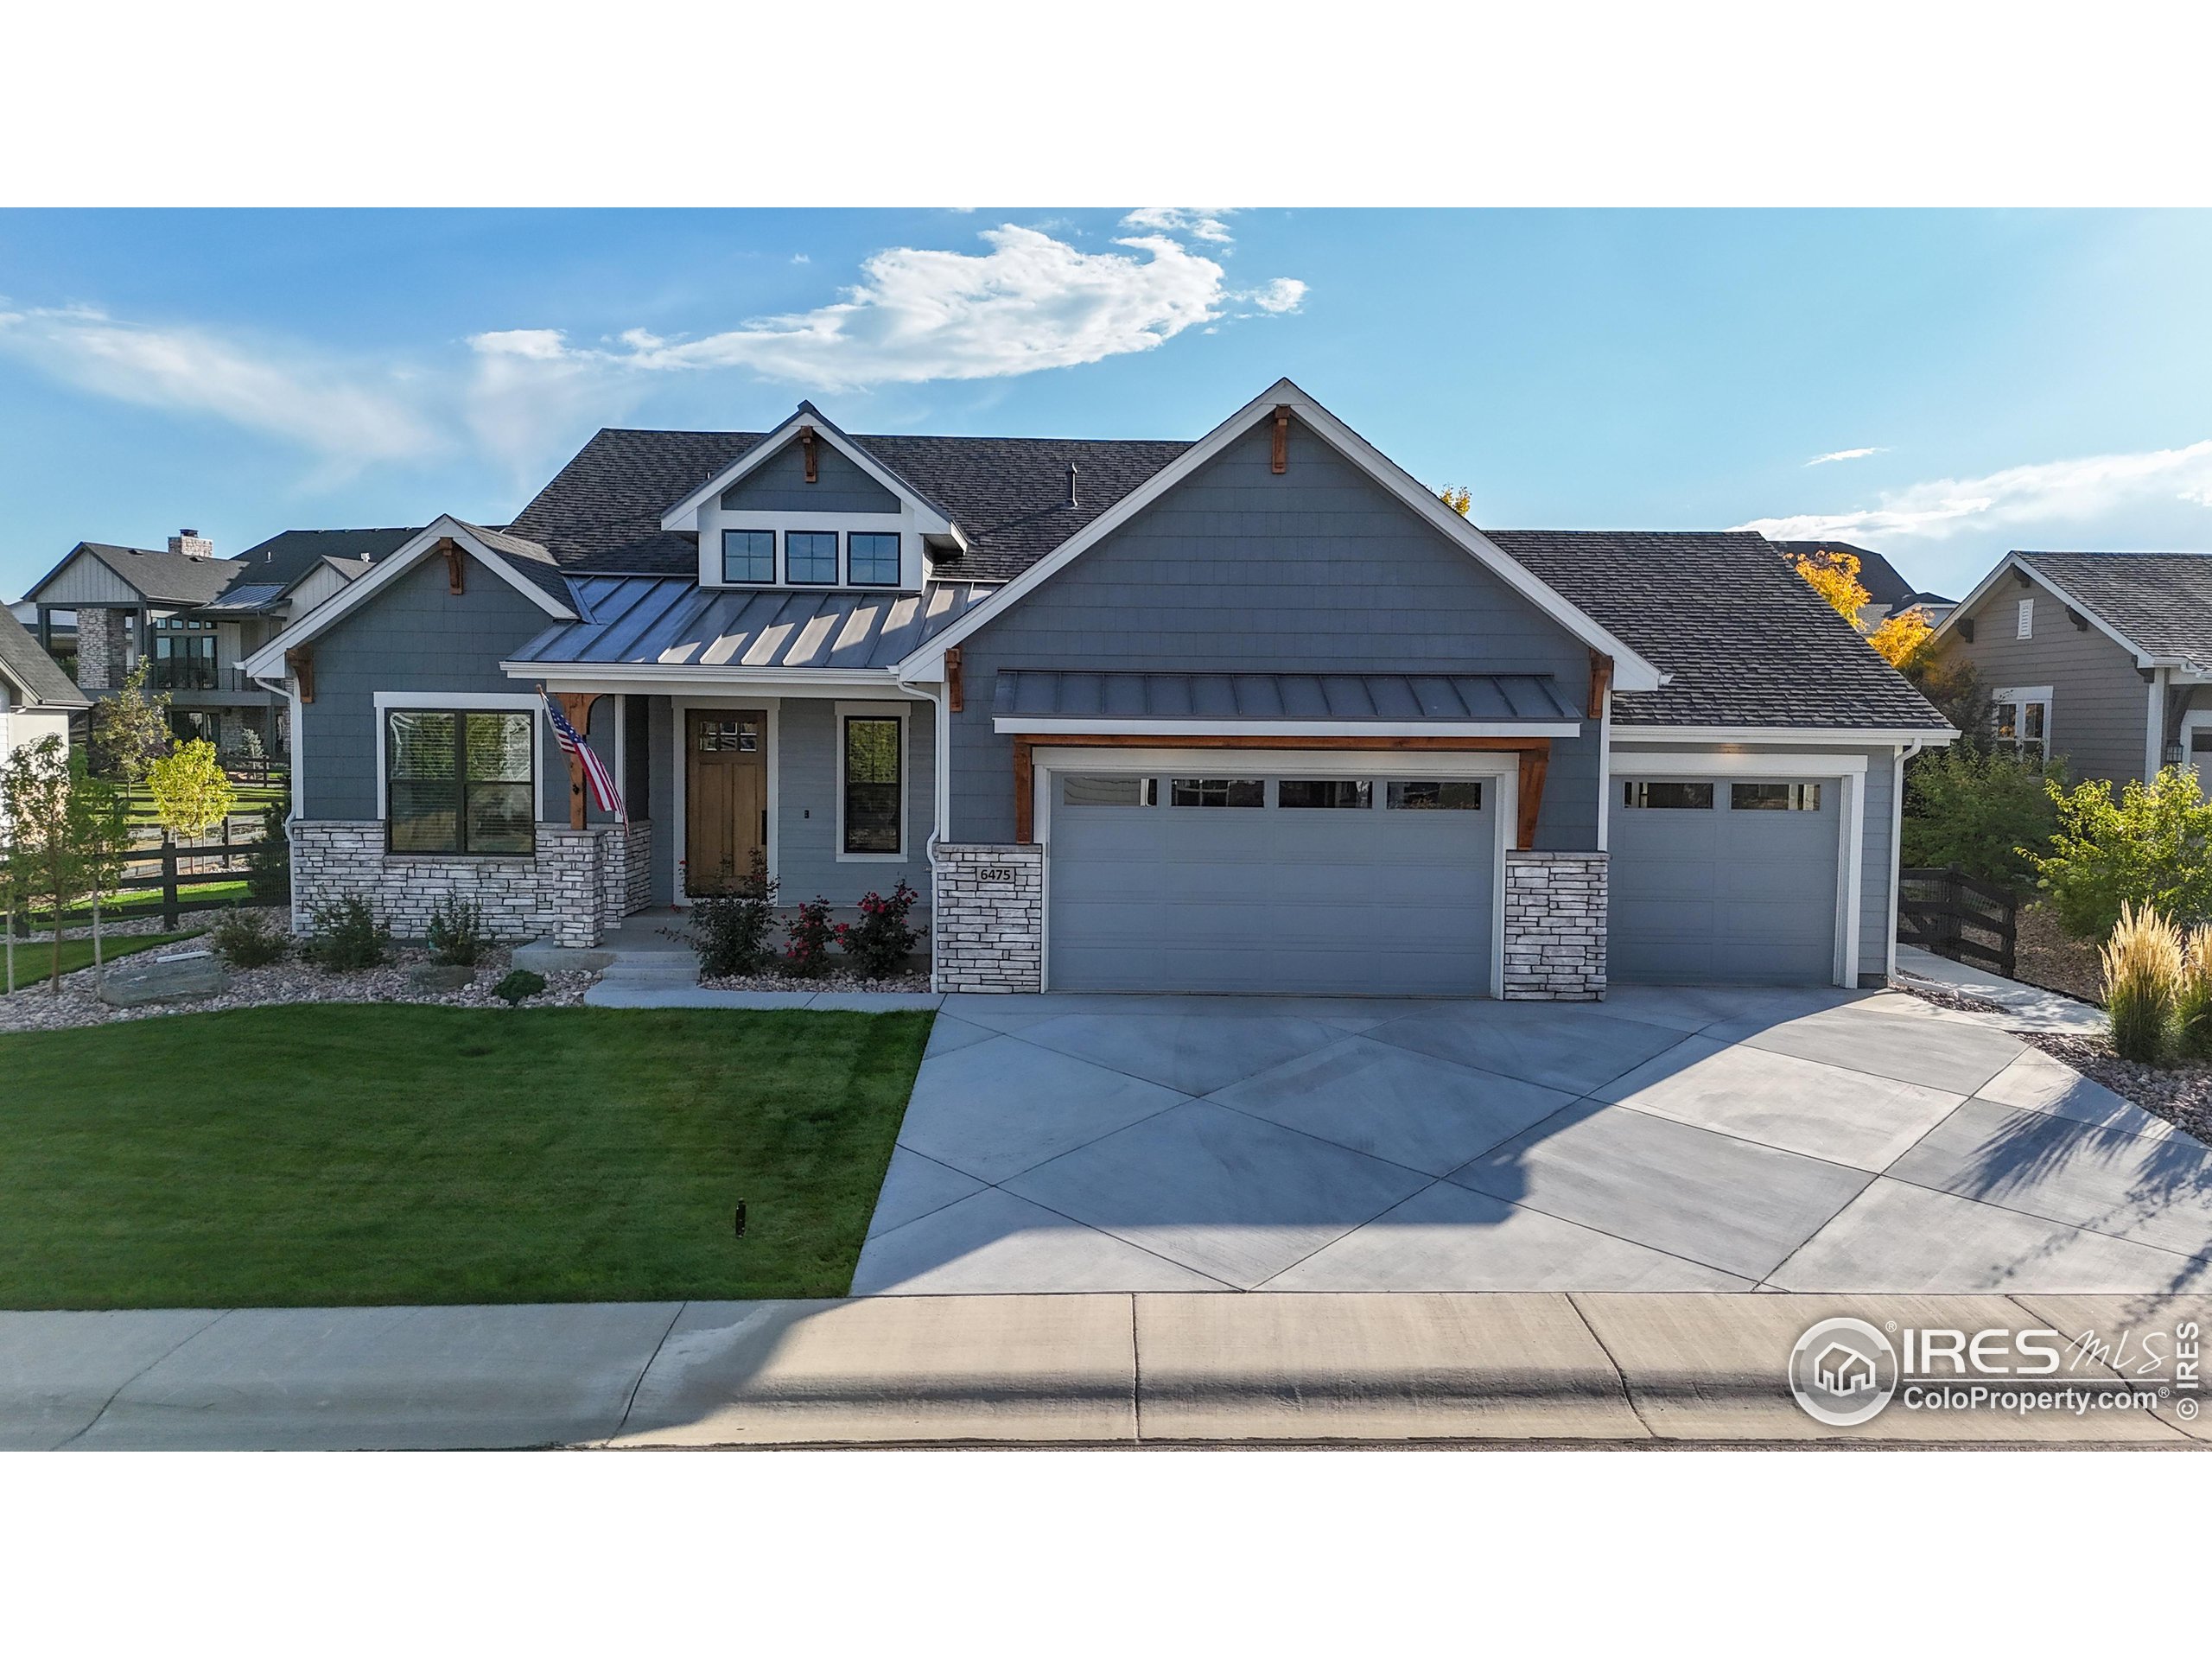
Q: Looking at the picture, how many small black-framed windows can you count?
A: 3